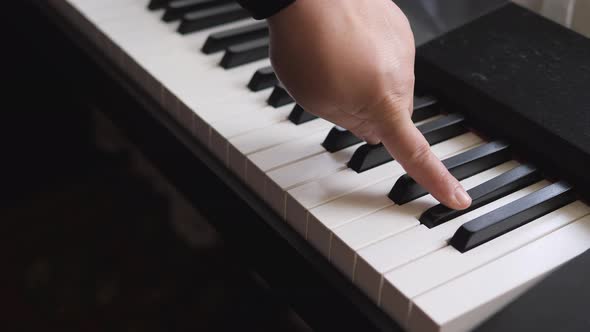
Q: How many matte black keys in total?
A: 13